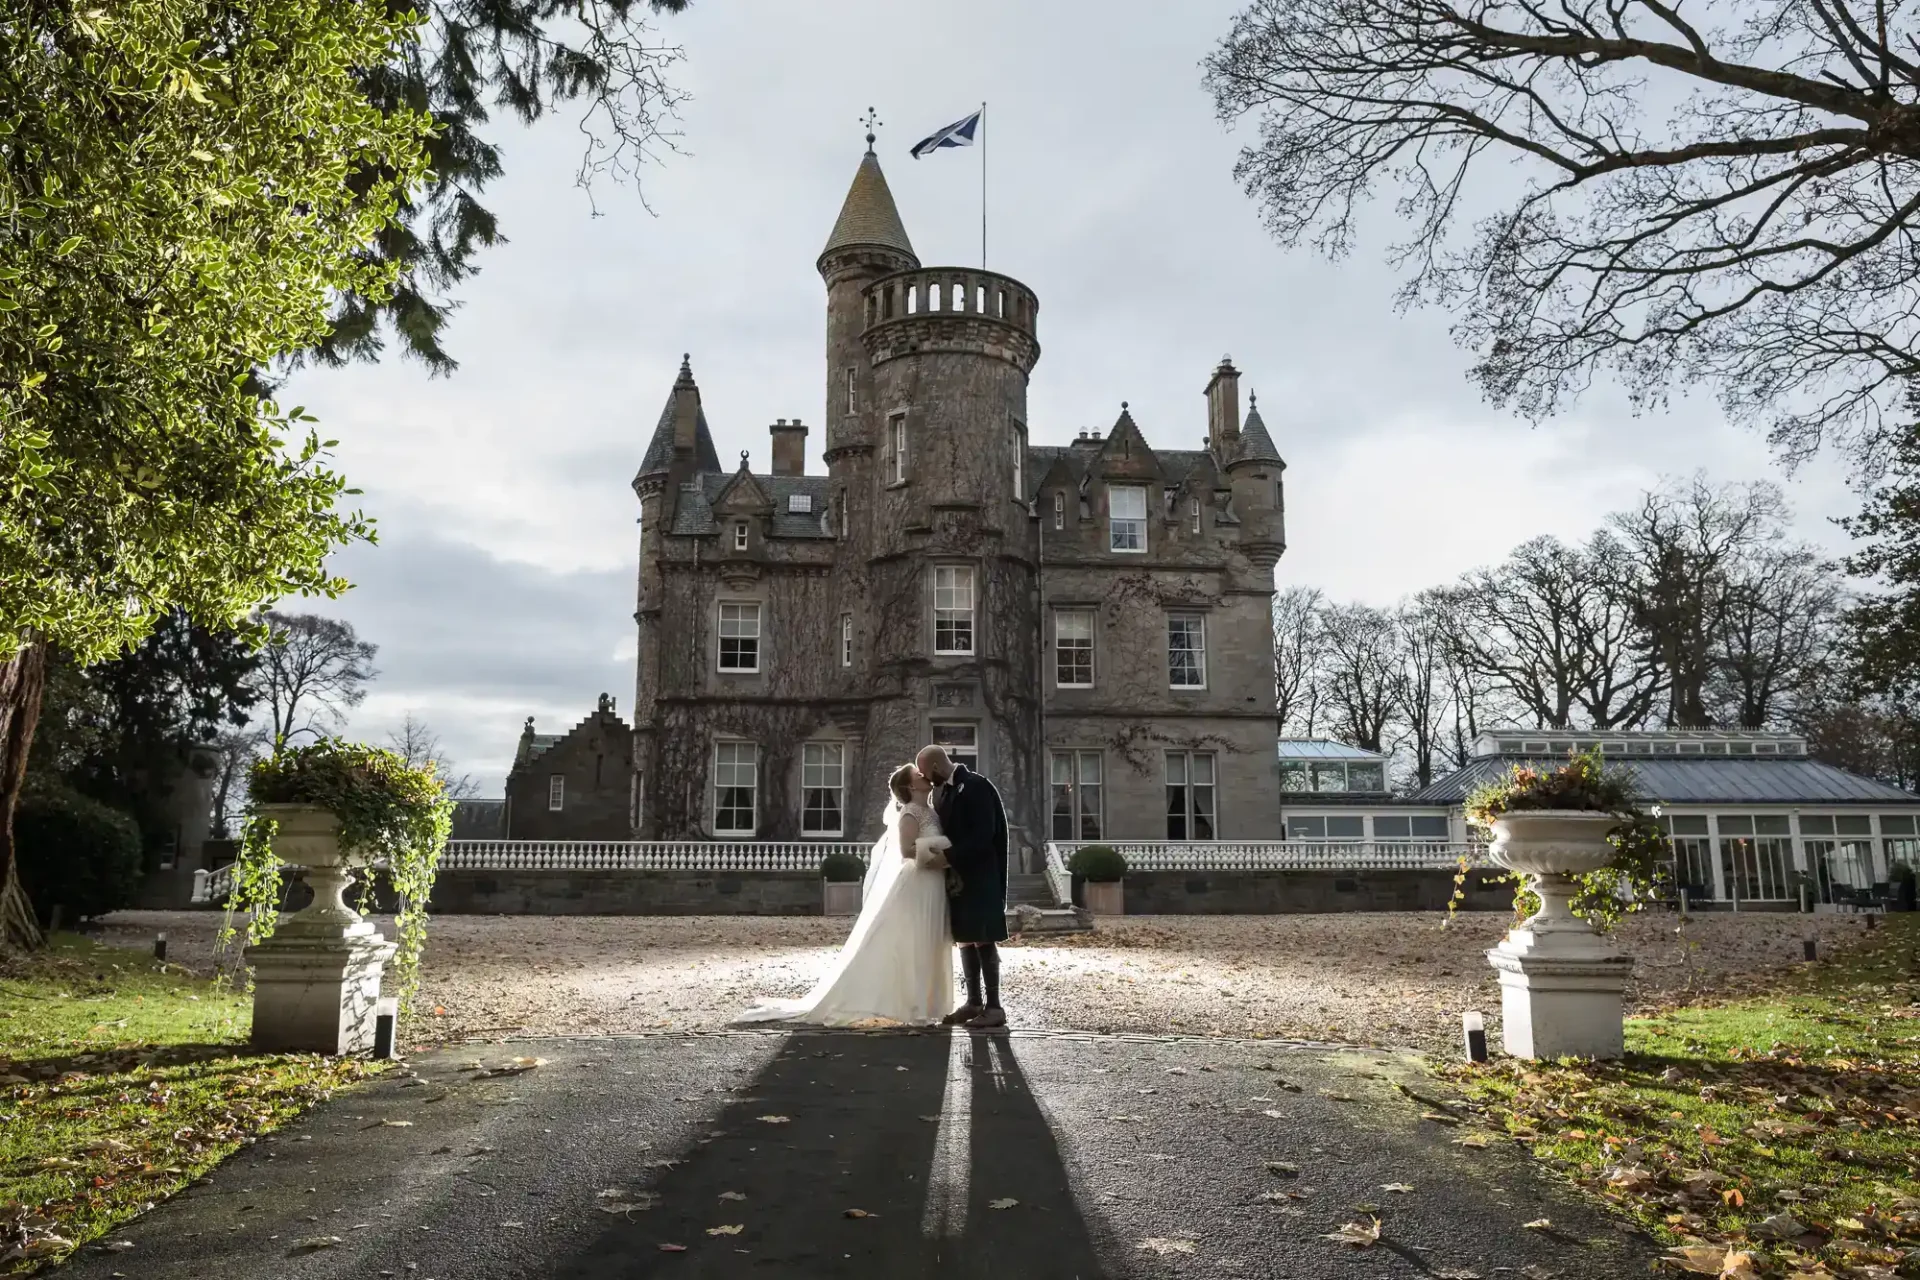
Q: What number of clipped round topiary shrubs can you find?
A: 2